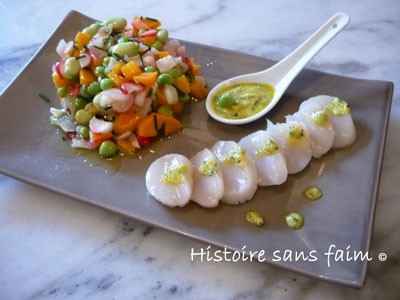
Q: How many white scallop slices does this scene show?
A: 7